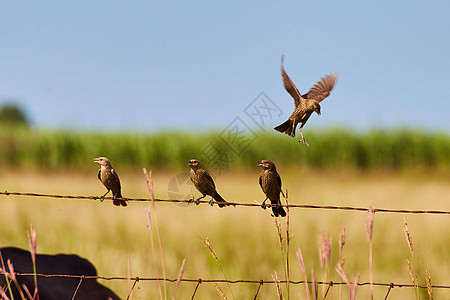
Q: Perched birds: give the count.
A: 3